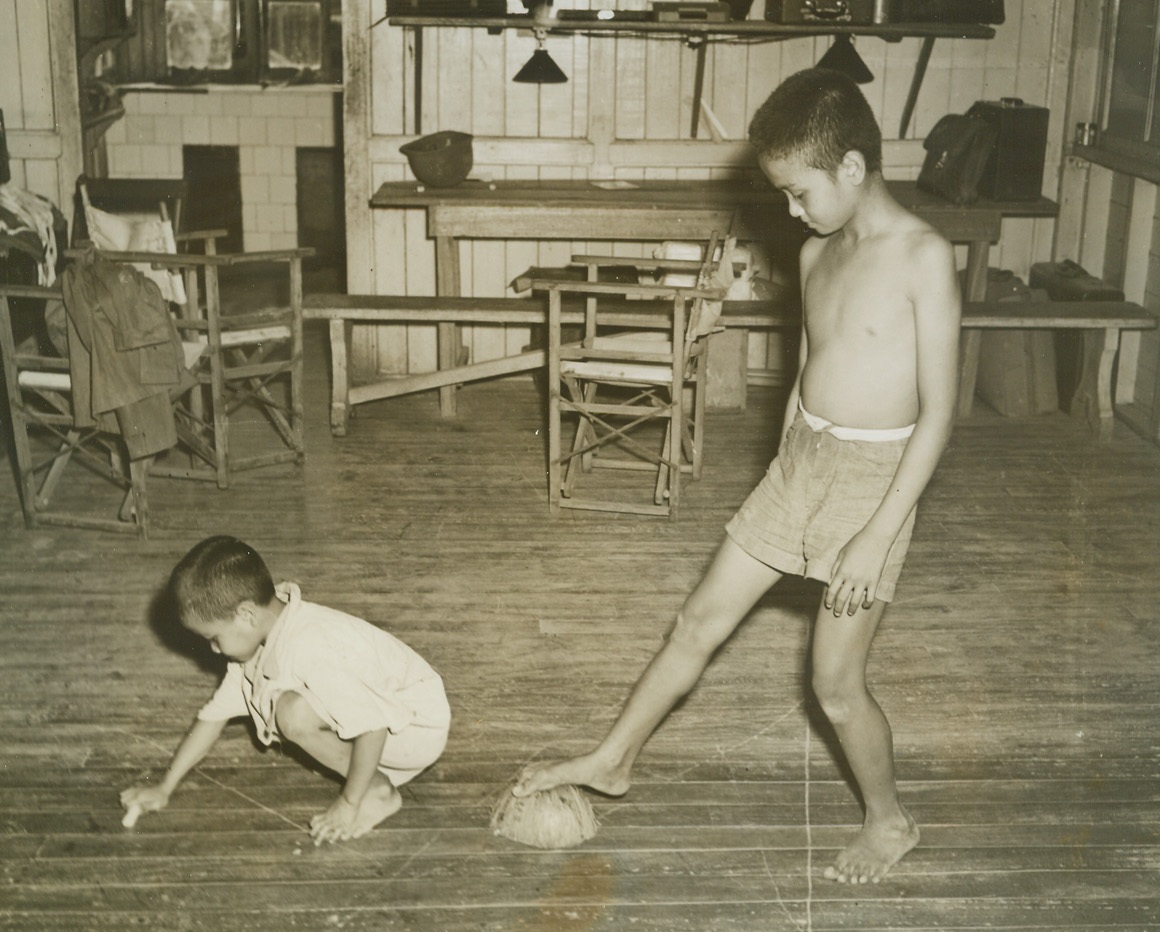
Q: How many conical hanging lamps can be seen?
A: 2